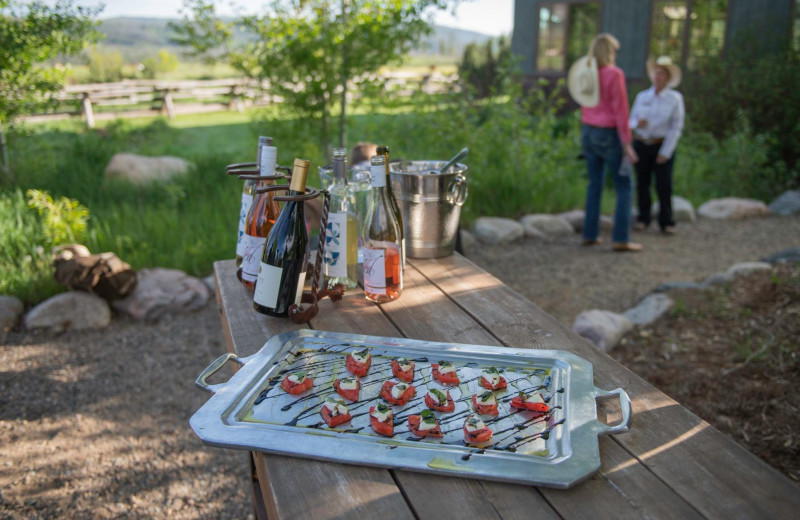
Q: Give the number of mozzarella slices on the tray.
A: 14